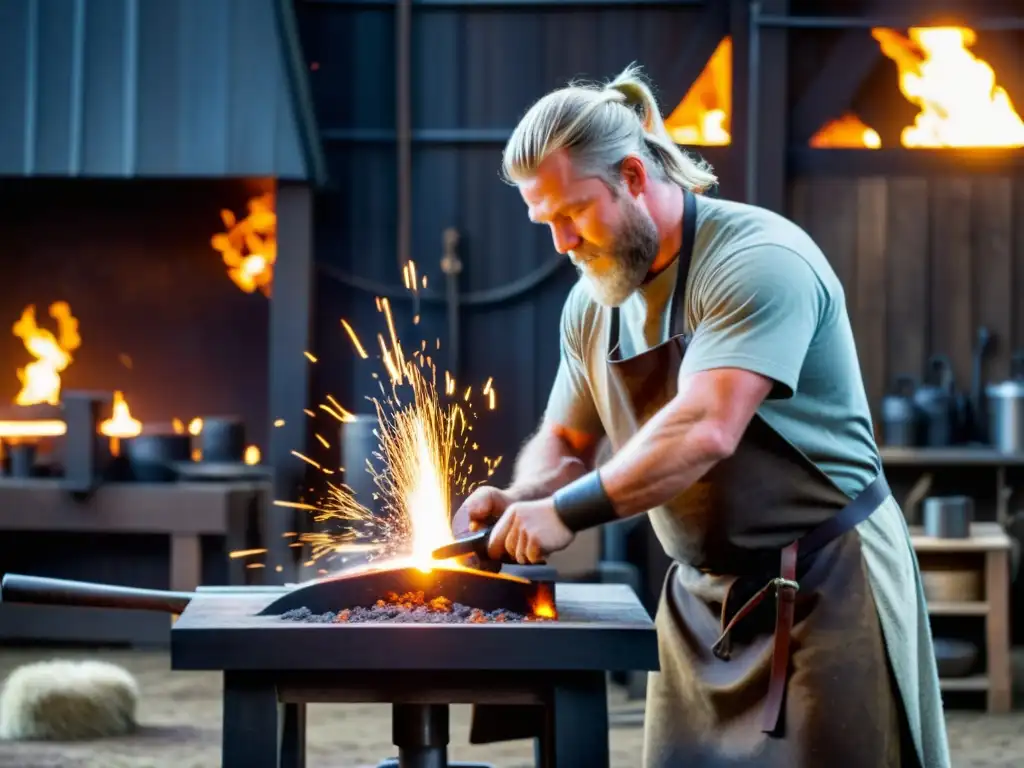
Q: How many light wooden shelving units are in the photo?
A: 1